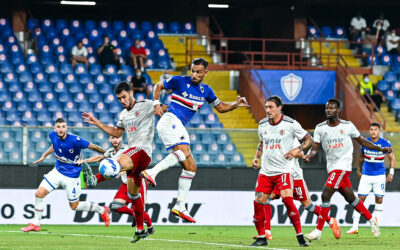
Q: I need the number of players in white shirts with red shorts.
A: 5